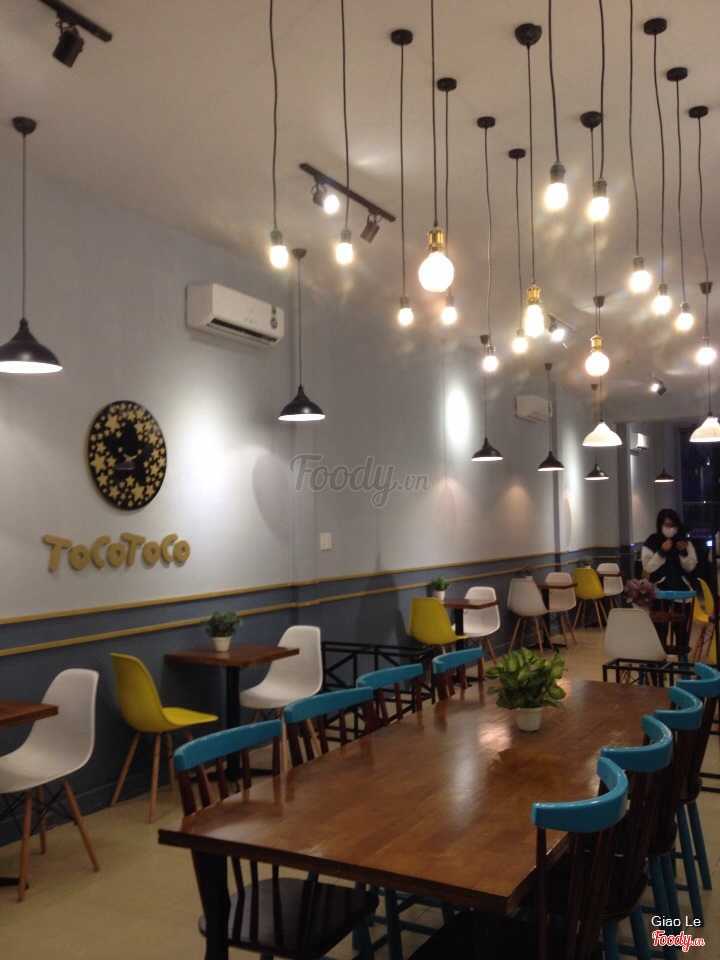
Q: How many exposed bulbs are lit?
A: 15